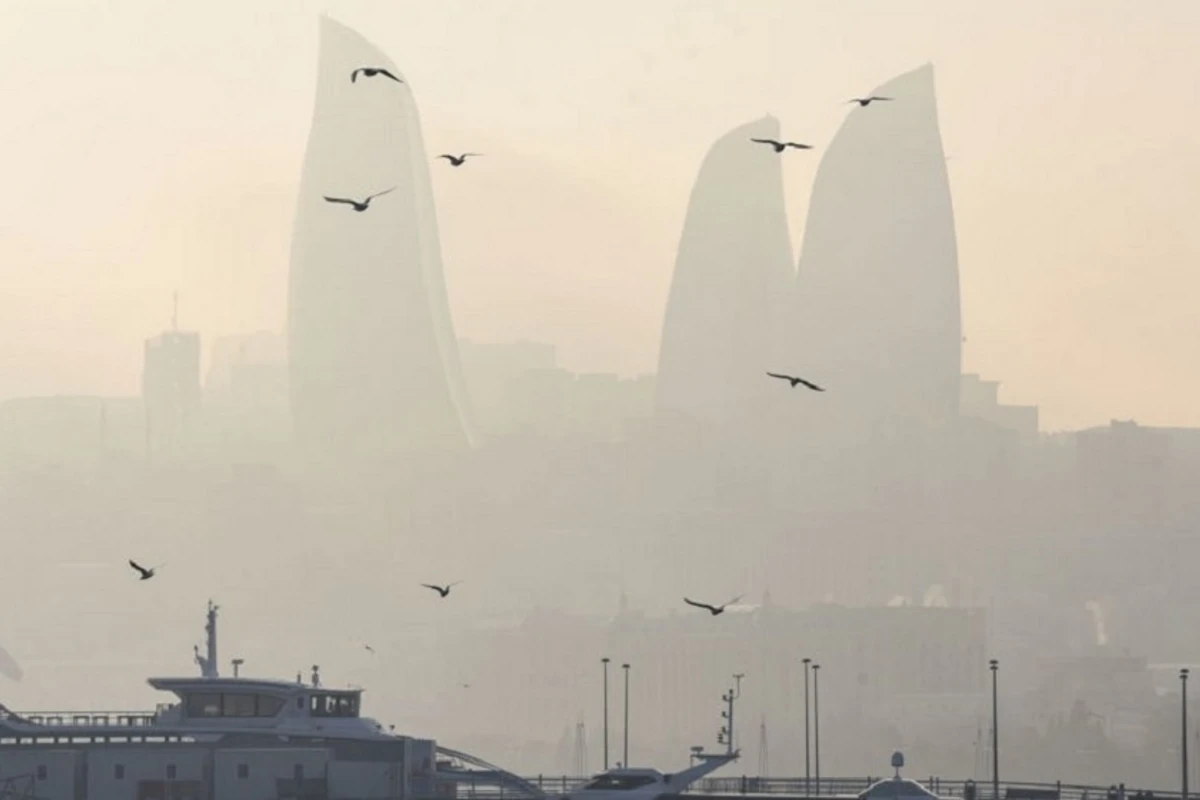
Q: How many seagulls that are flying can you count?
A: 9